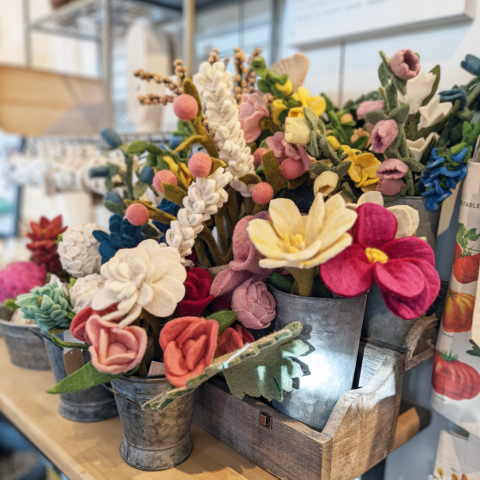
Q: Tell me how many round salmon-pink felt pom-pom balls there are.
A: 7